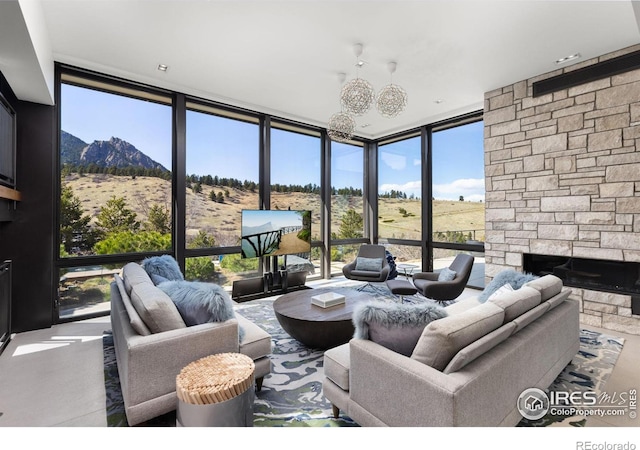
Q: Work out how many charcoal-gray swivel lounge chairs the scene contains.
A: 2